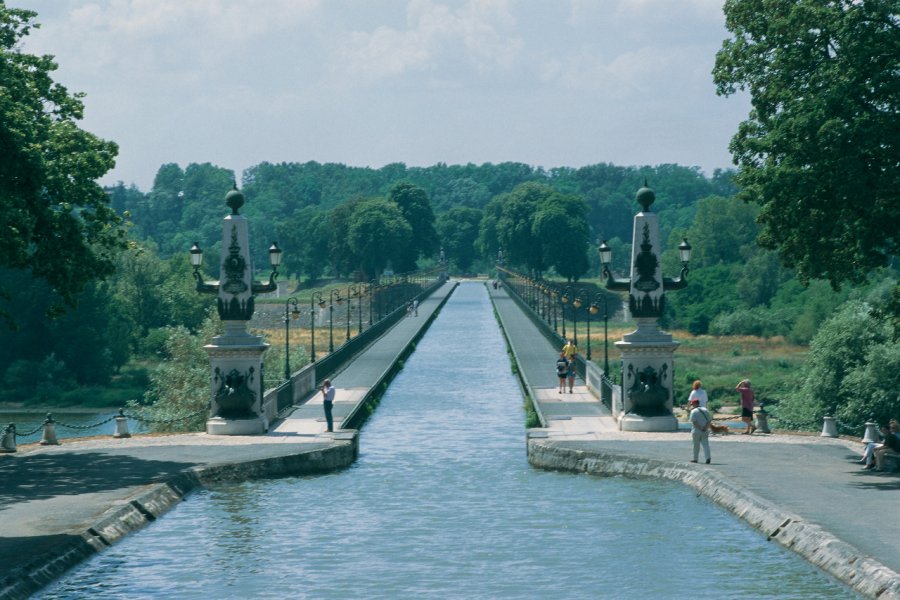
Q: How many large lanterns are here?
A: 4